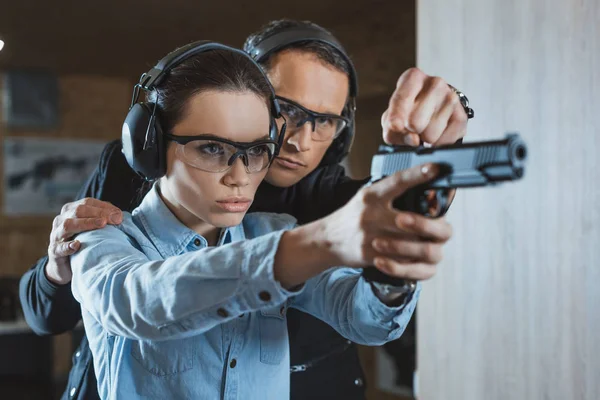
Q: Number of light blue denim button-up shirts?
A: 1